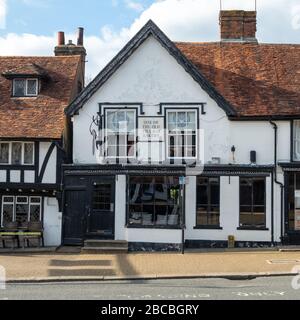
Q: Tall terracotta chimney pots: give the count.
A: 2